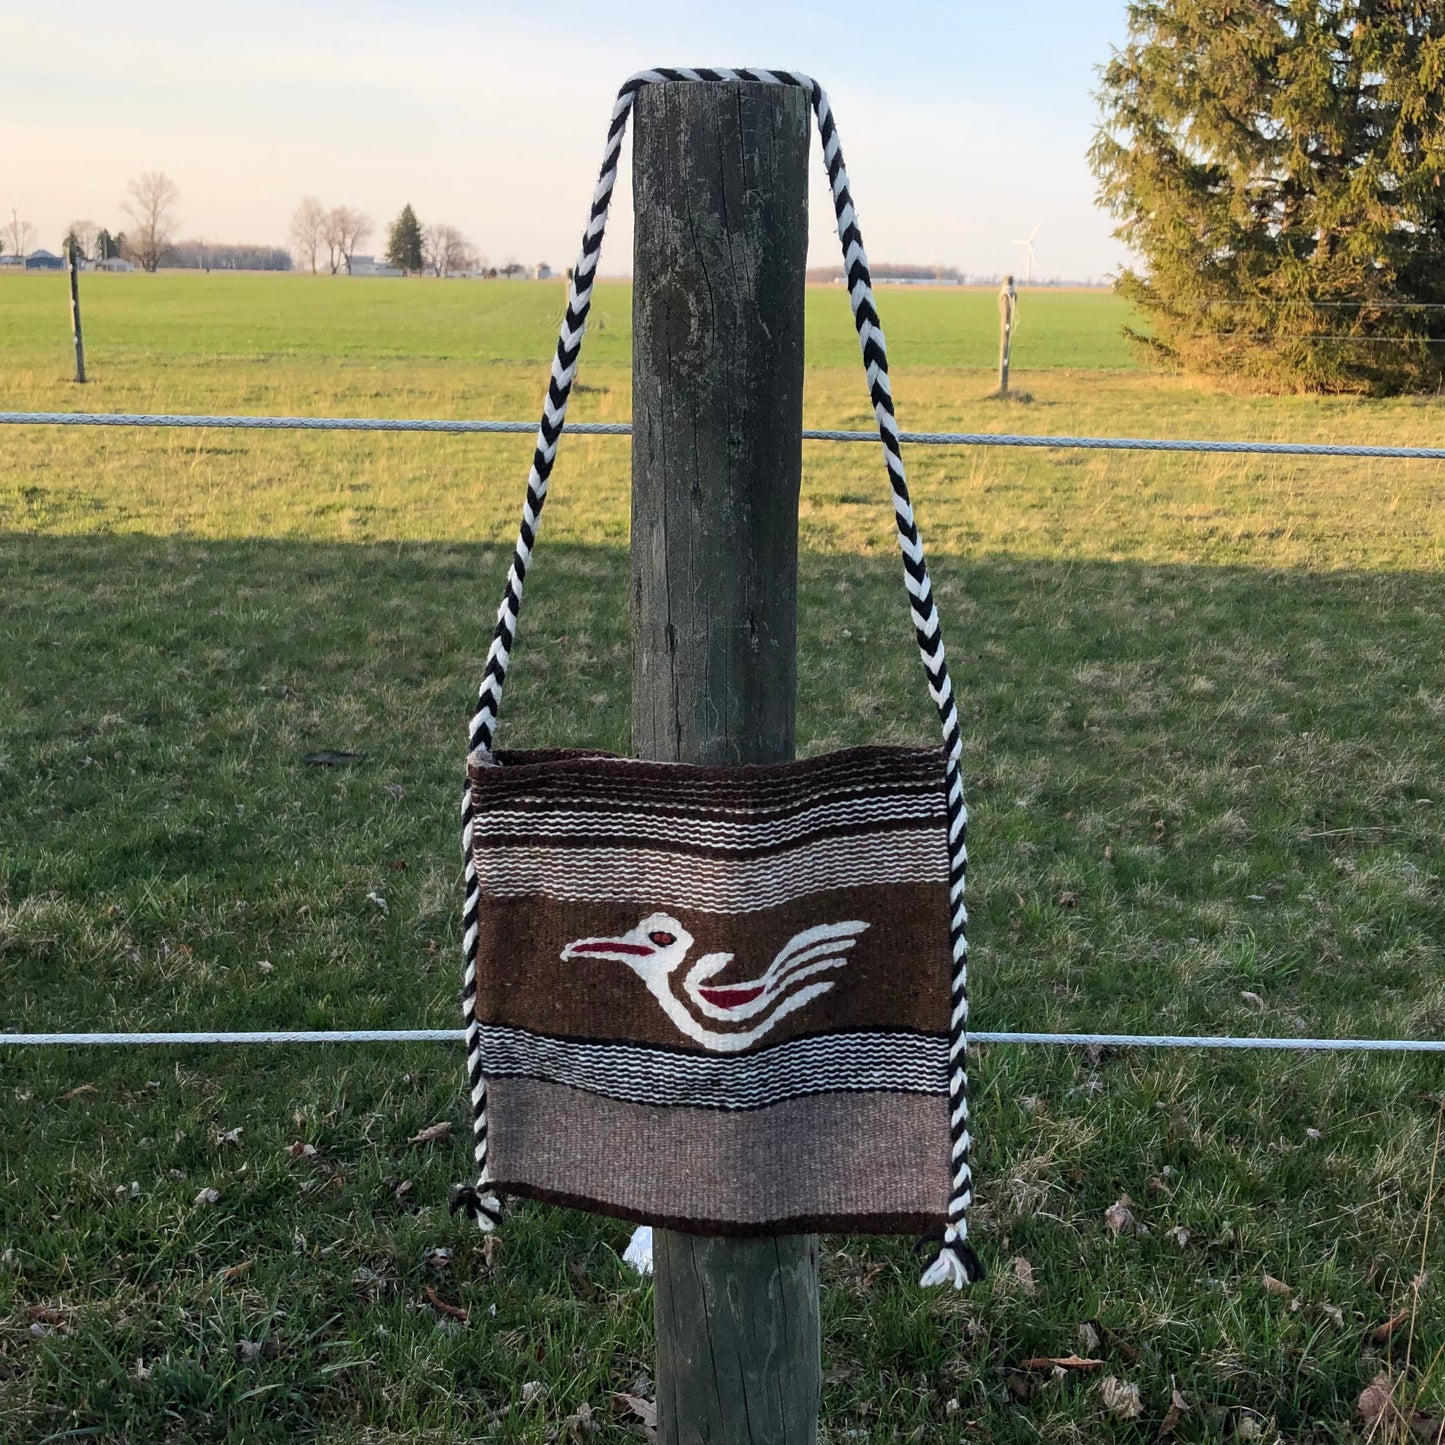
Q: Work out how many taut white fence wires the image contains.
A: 2